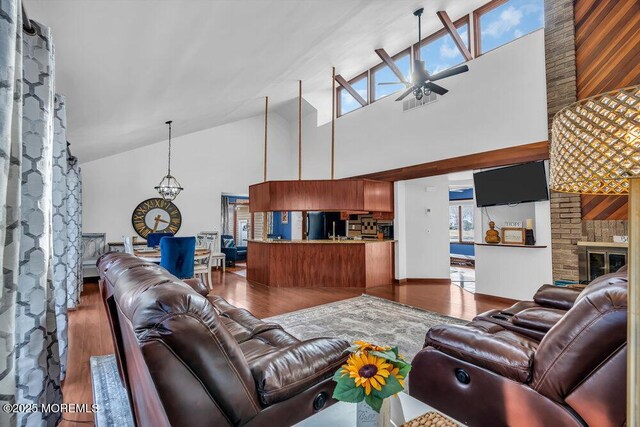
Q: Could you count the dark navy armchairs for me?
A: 1